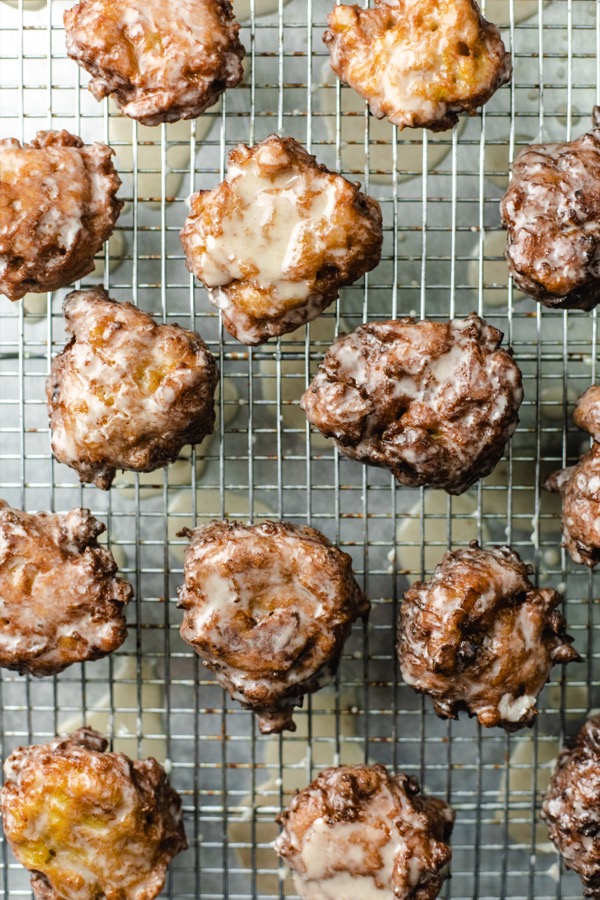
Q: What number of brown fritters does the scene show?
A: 14